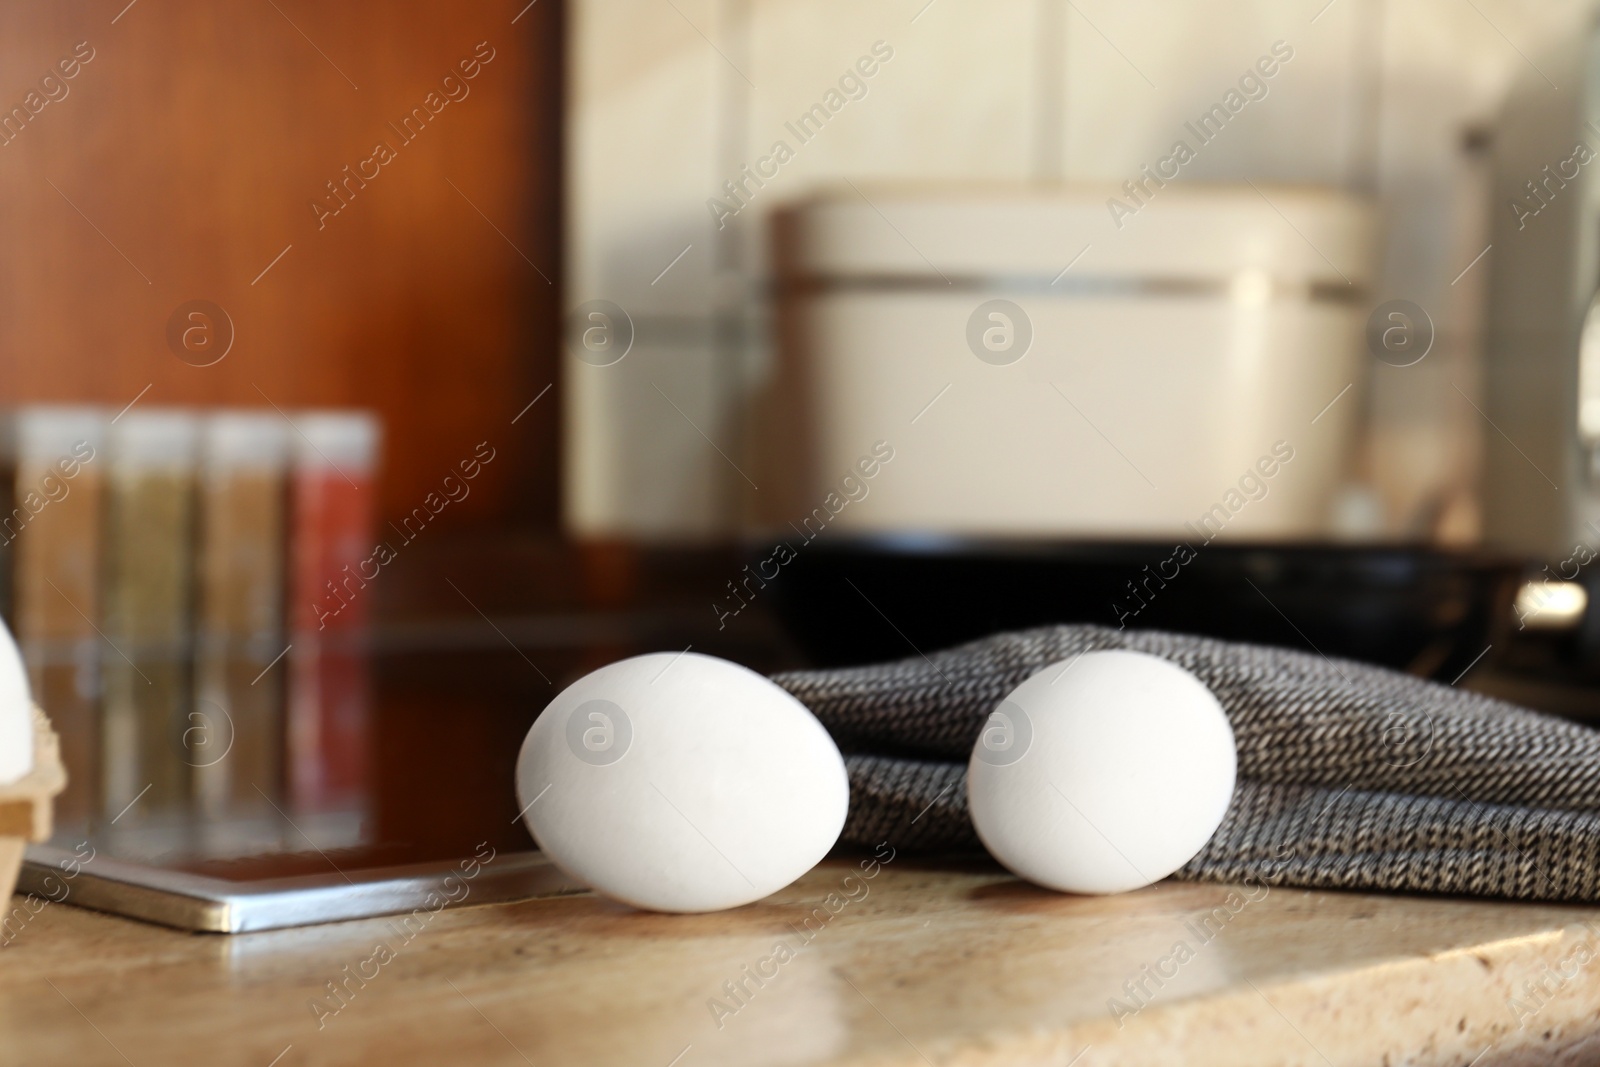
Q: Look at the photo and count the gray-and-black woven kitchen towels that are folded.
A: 1